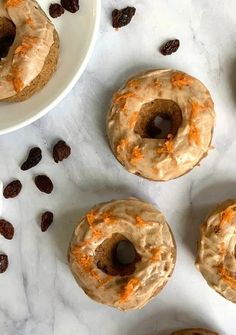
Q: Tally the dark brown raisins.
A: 11